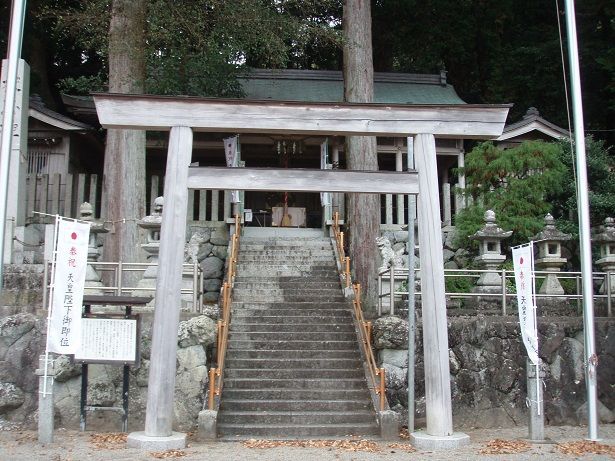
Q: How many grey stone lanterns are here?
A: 5